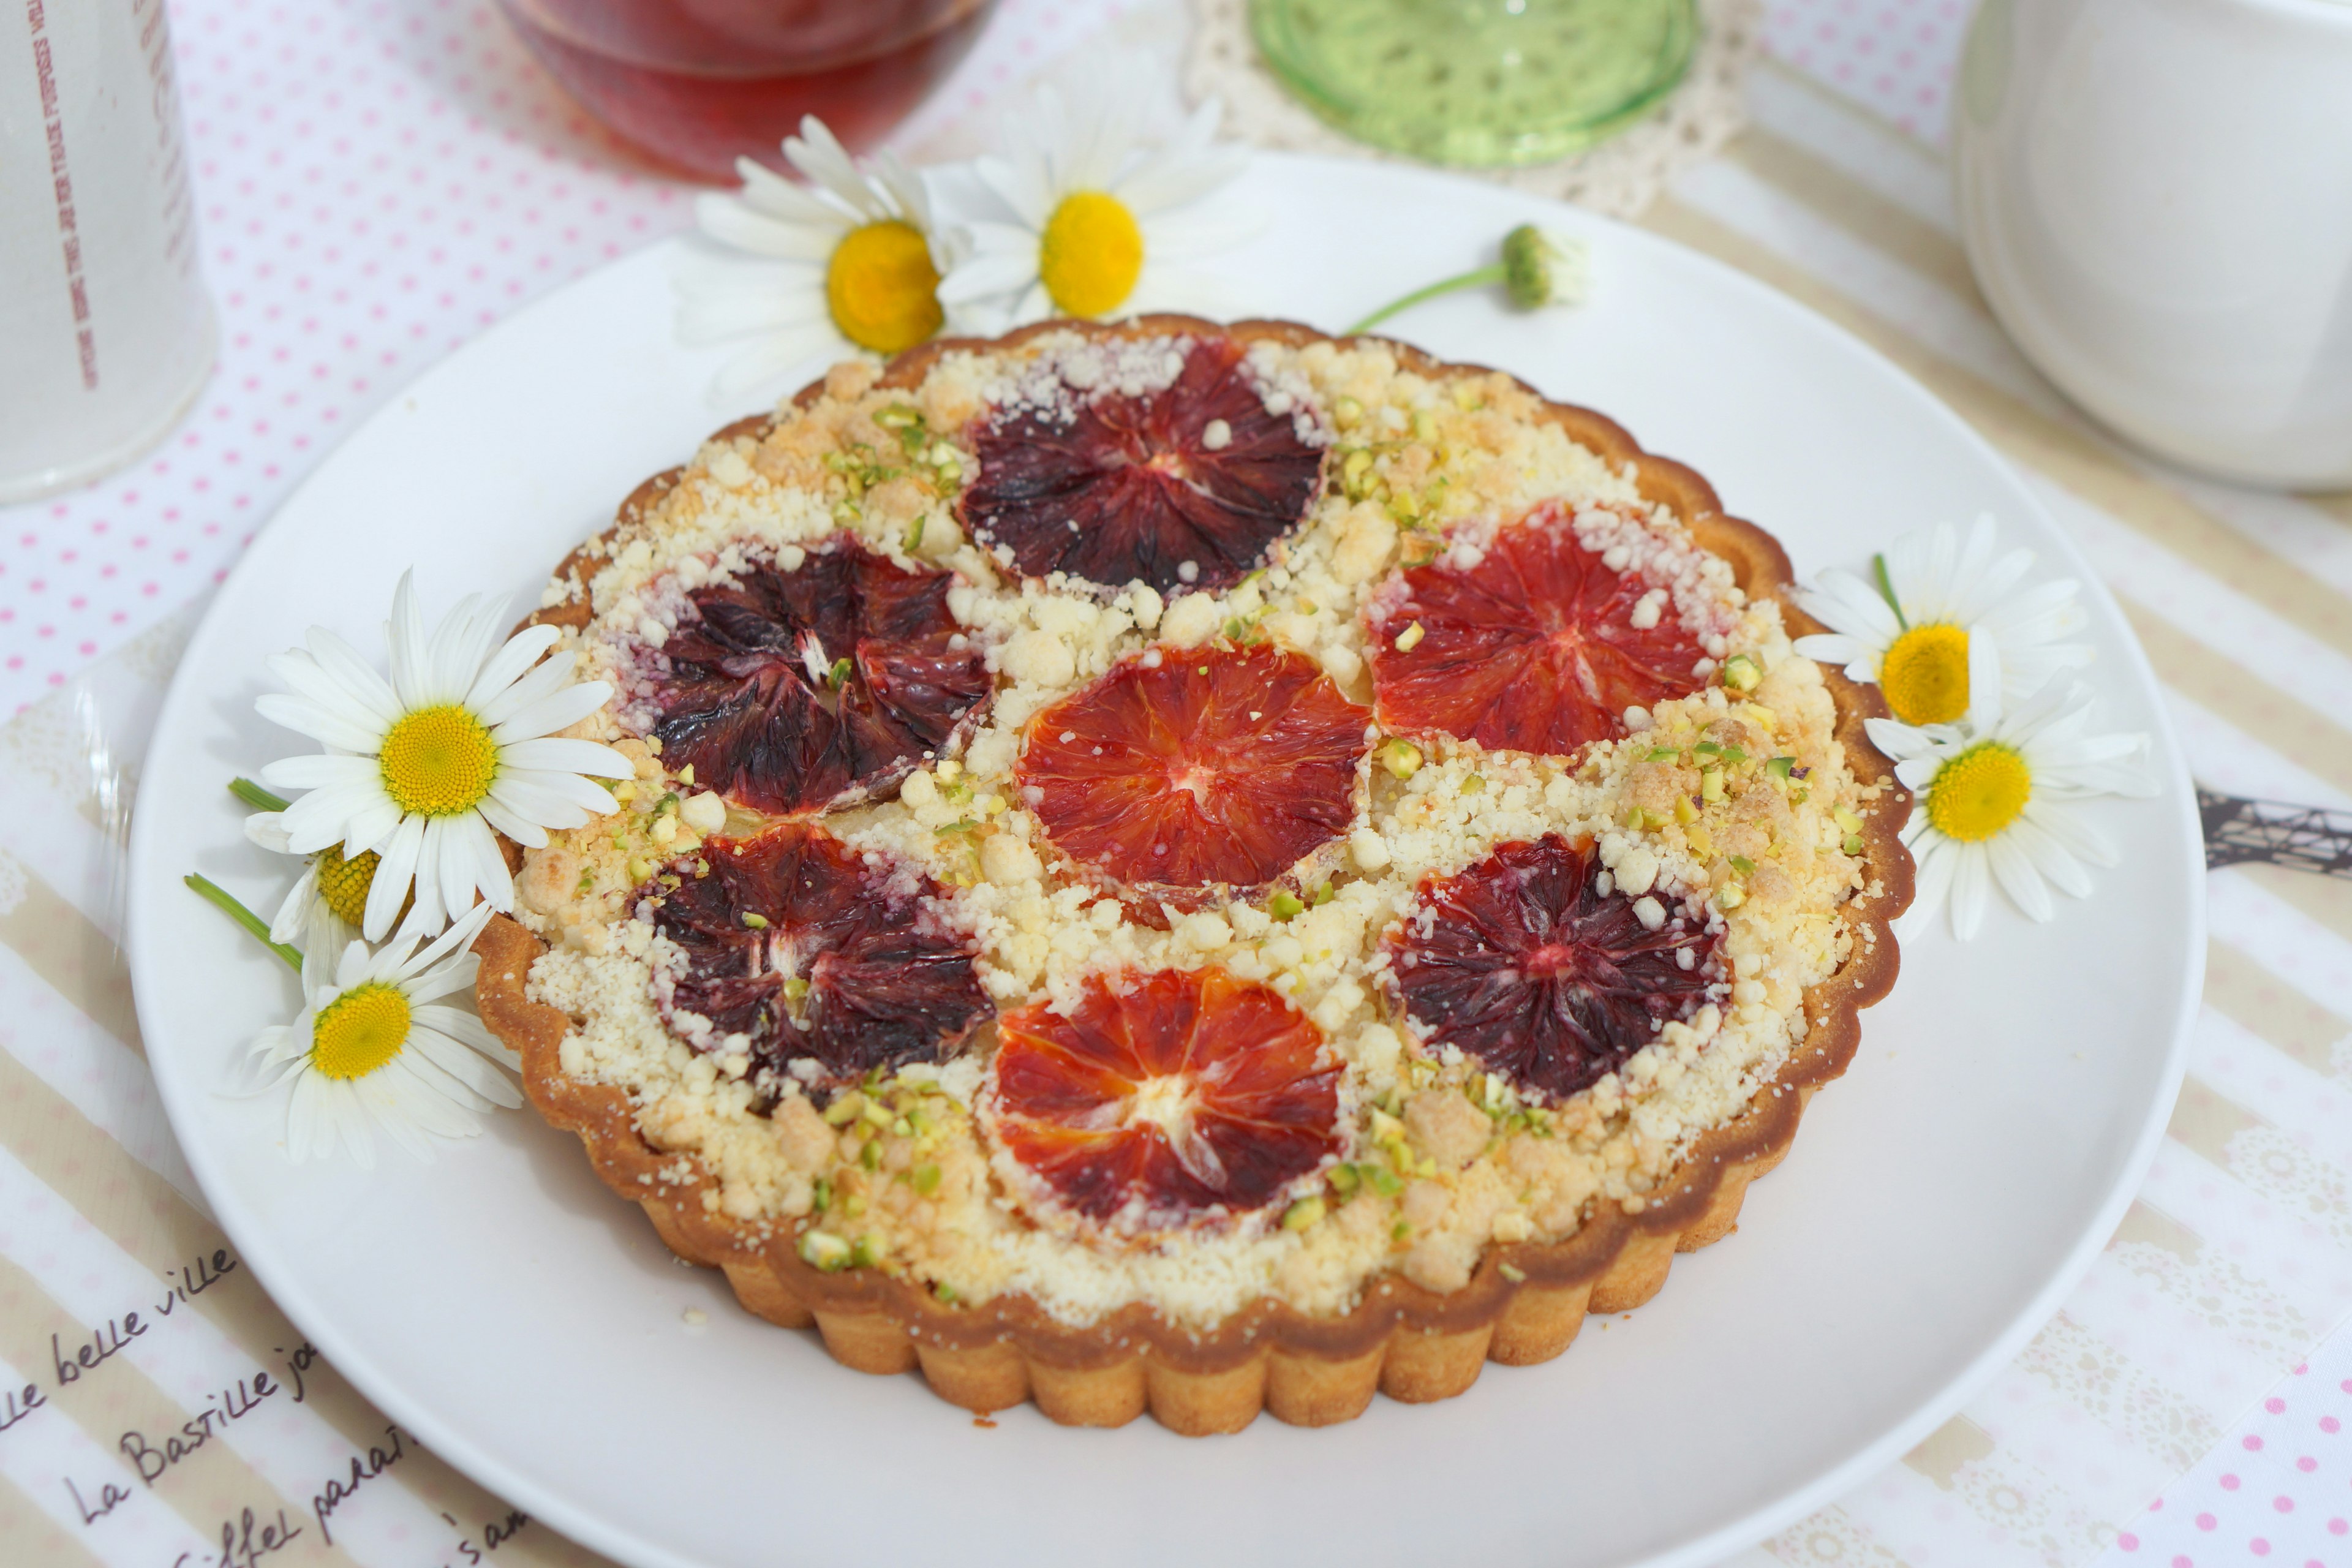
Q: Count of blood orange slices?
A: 7